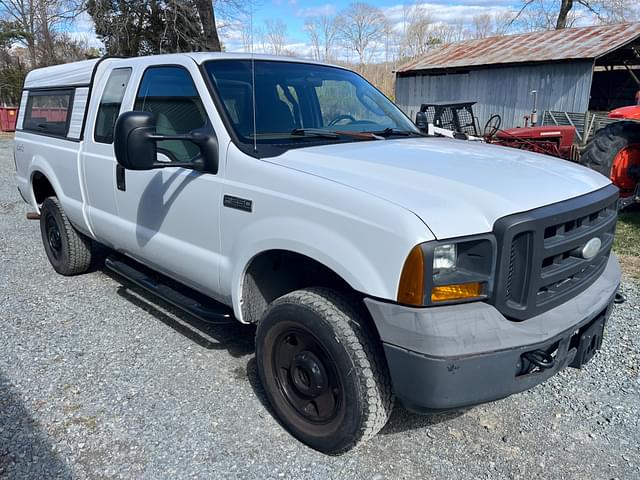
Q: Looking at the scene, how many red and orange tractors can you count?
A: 2